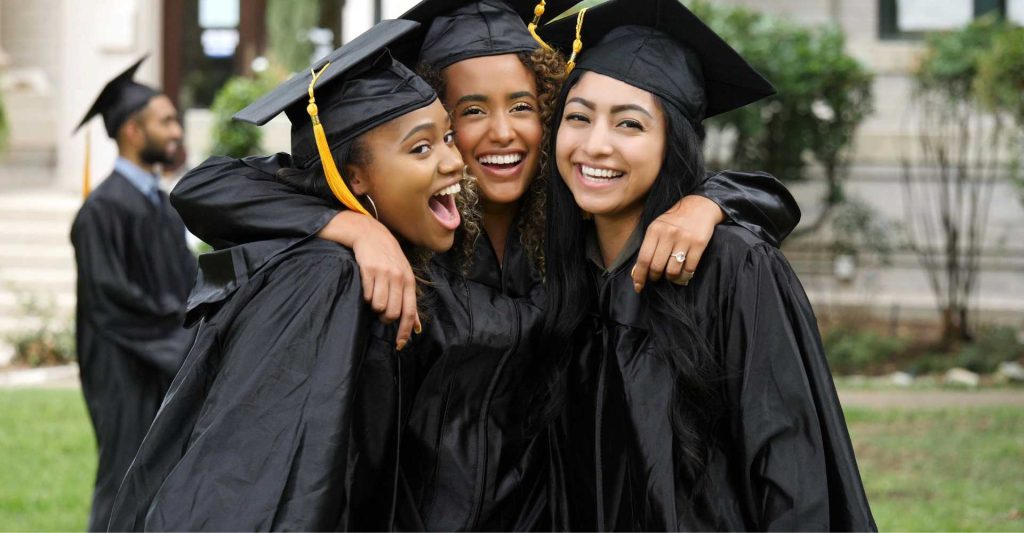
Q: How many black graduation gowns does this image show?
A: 4